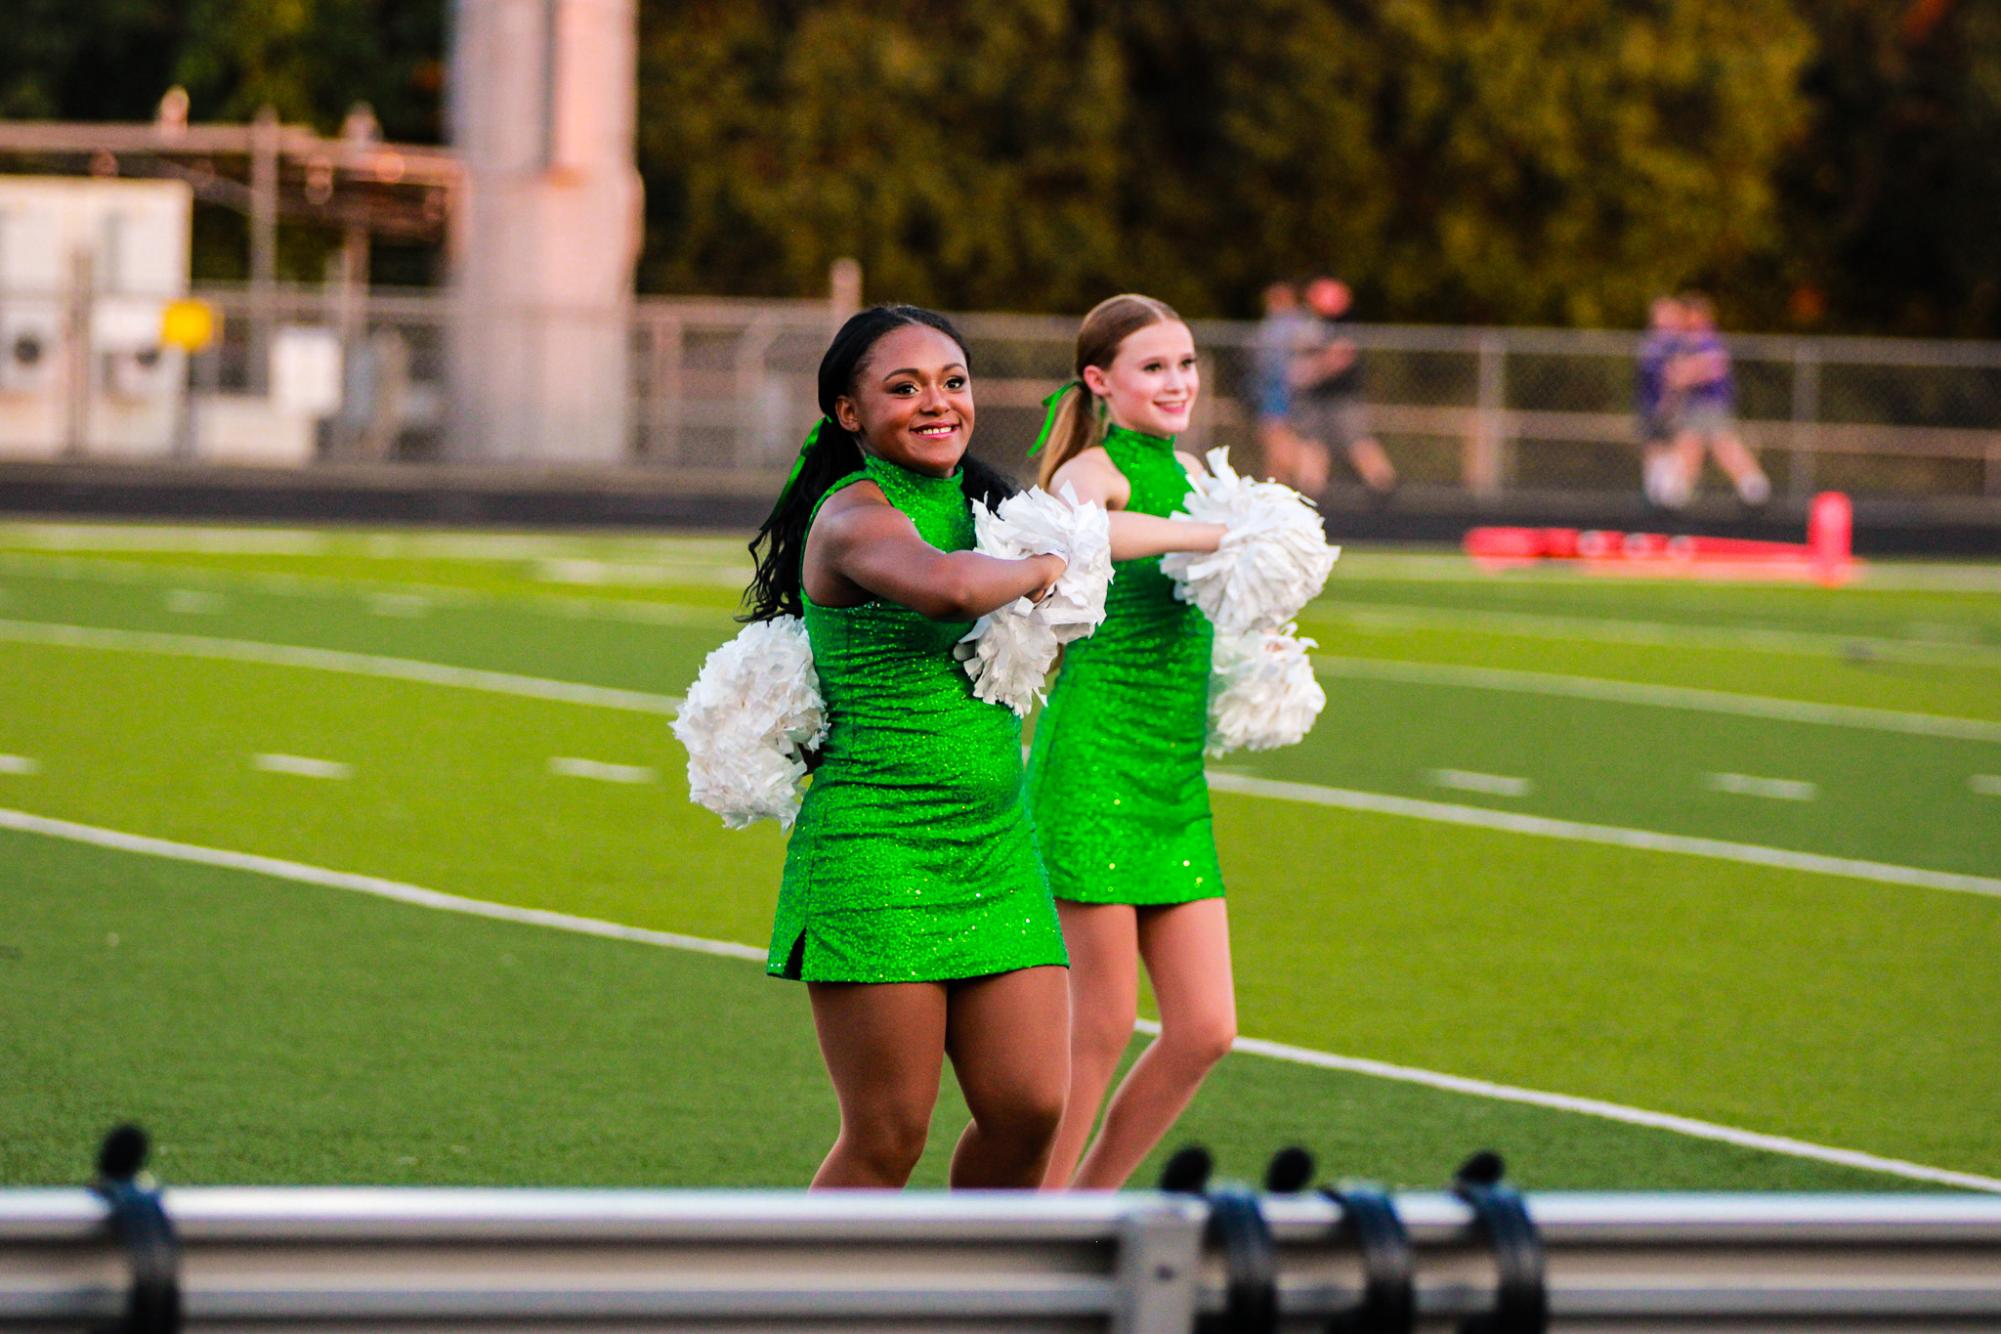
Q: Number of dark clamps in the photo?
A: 4